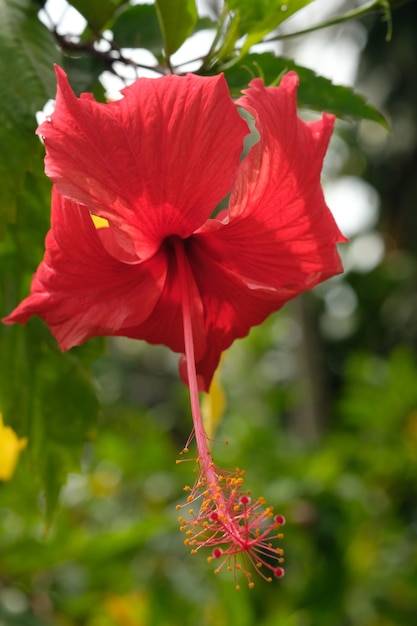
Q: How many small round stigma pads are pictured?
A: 5